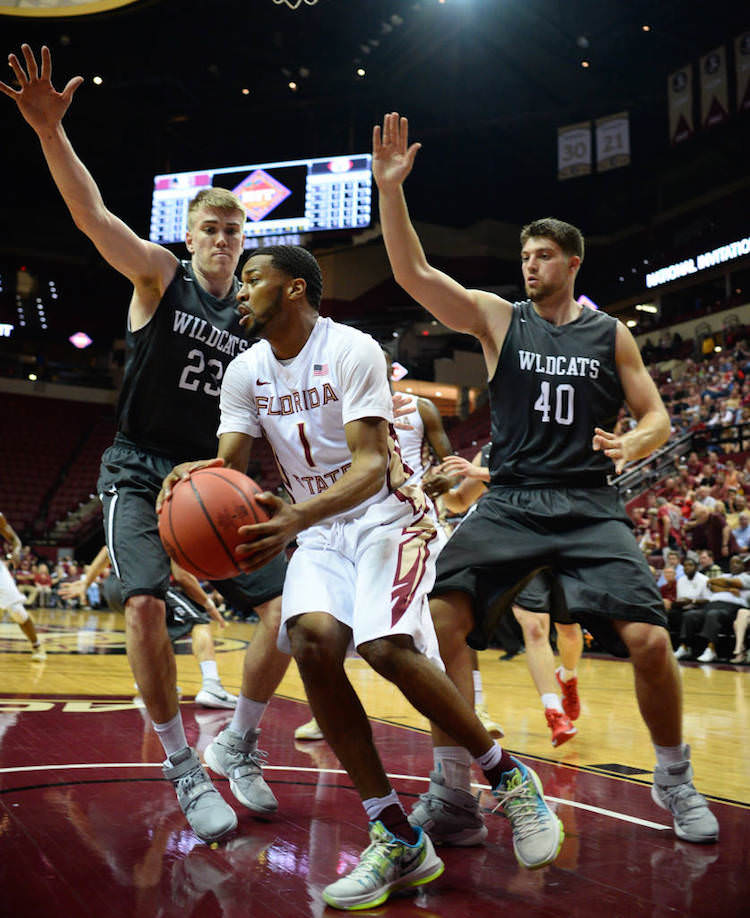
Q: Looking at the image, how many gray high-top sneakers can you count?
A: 4